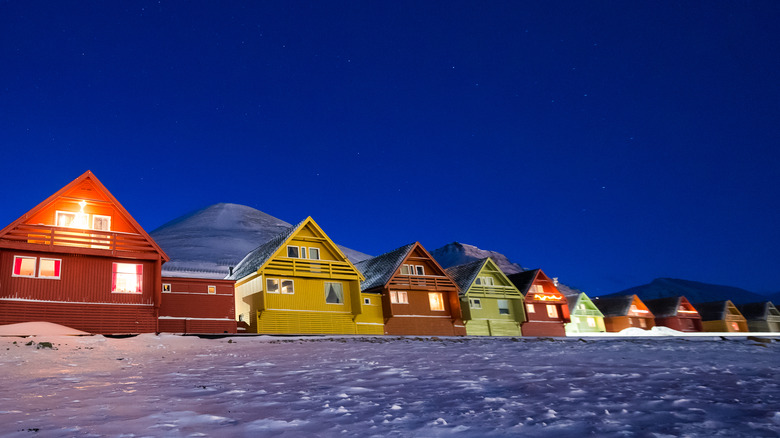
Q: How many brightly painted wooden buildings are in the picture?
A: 10